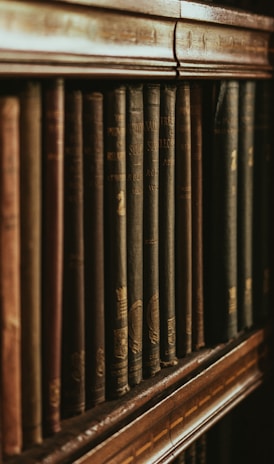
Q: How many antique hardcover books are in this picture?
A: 13